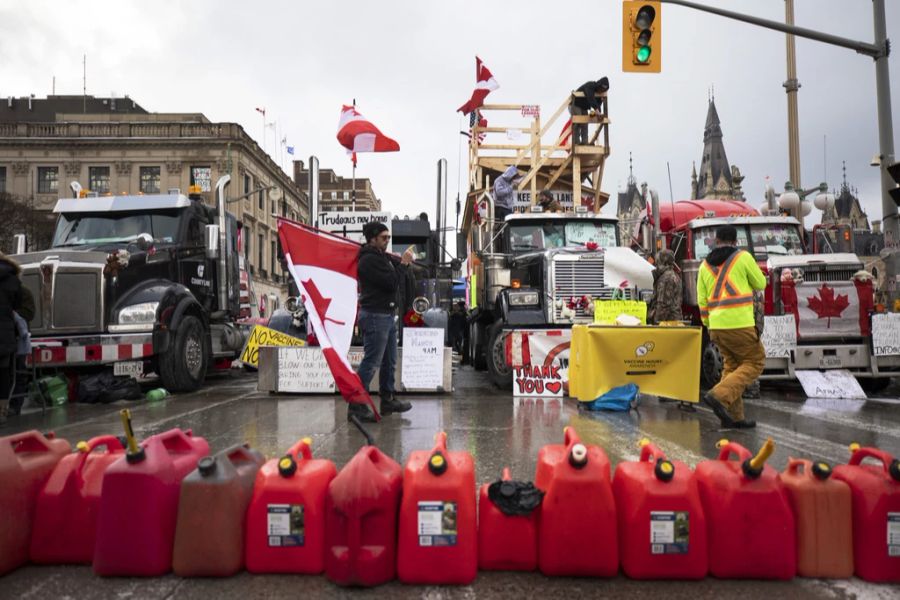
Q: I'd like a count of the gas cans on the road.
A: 13